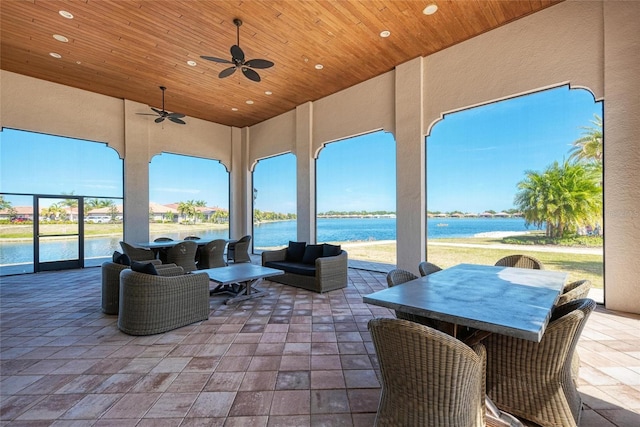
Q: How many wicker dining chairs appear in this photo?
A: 12